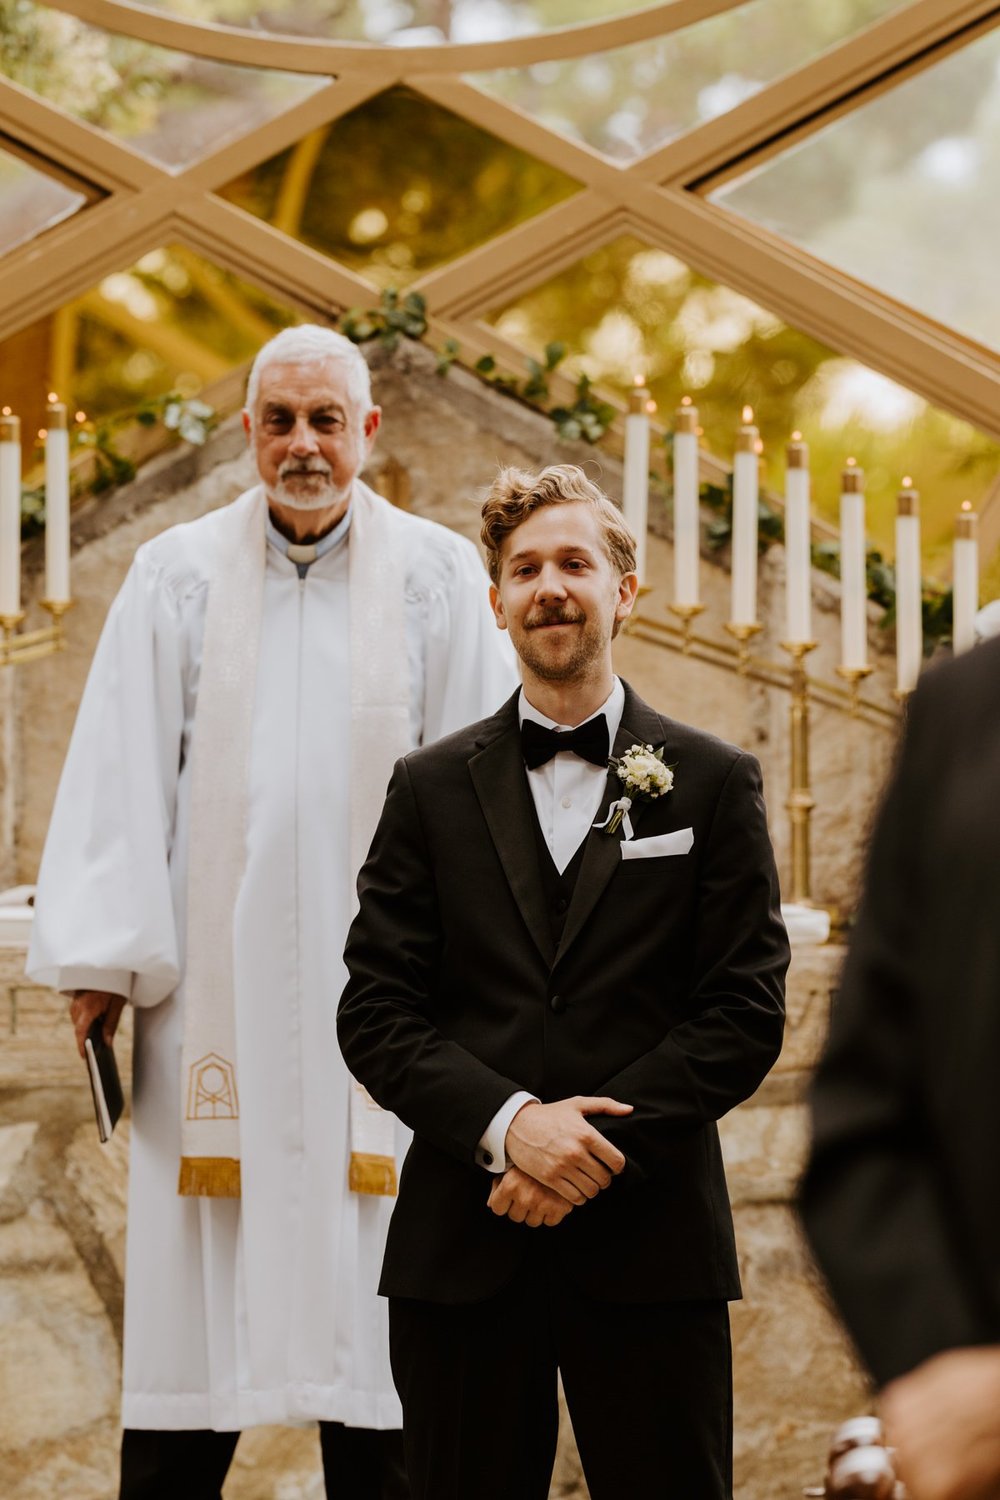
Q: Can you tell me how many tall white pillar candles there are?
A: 9